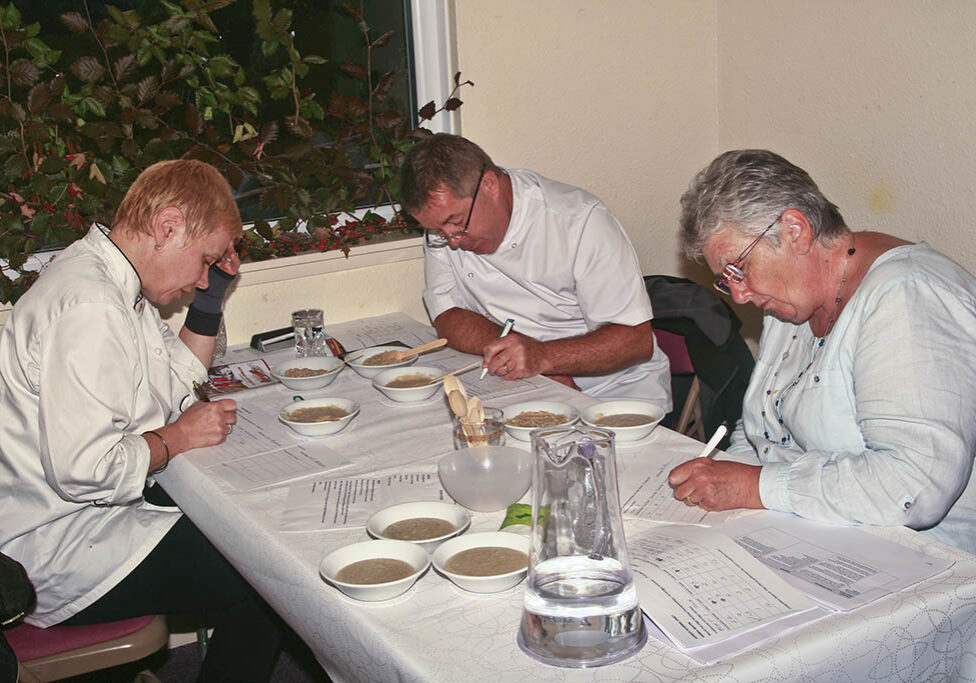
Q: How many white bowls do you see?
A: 9